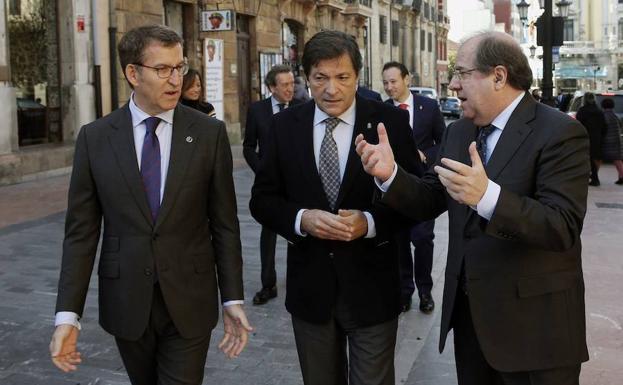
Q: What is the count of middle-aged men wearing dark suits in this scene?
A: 5